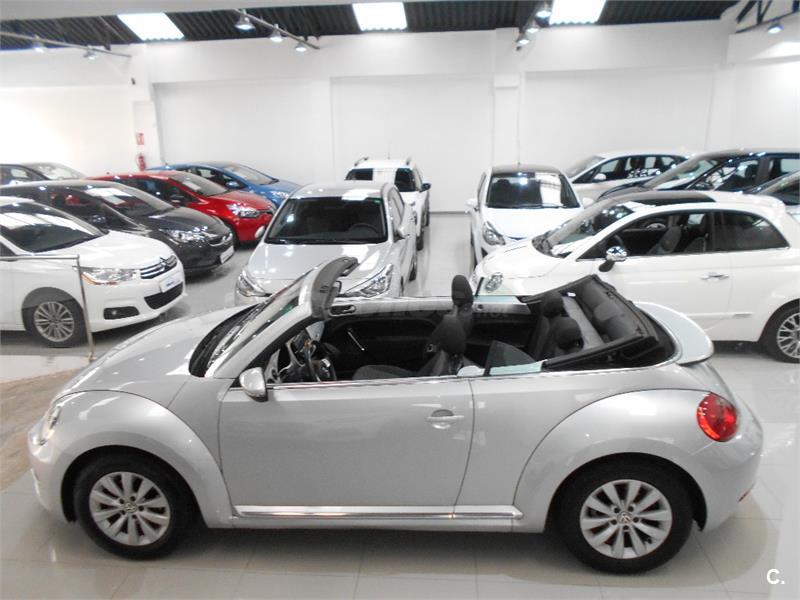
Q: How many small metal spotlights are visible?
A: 9